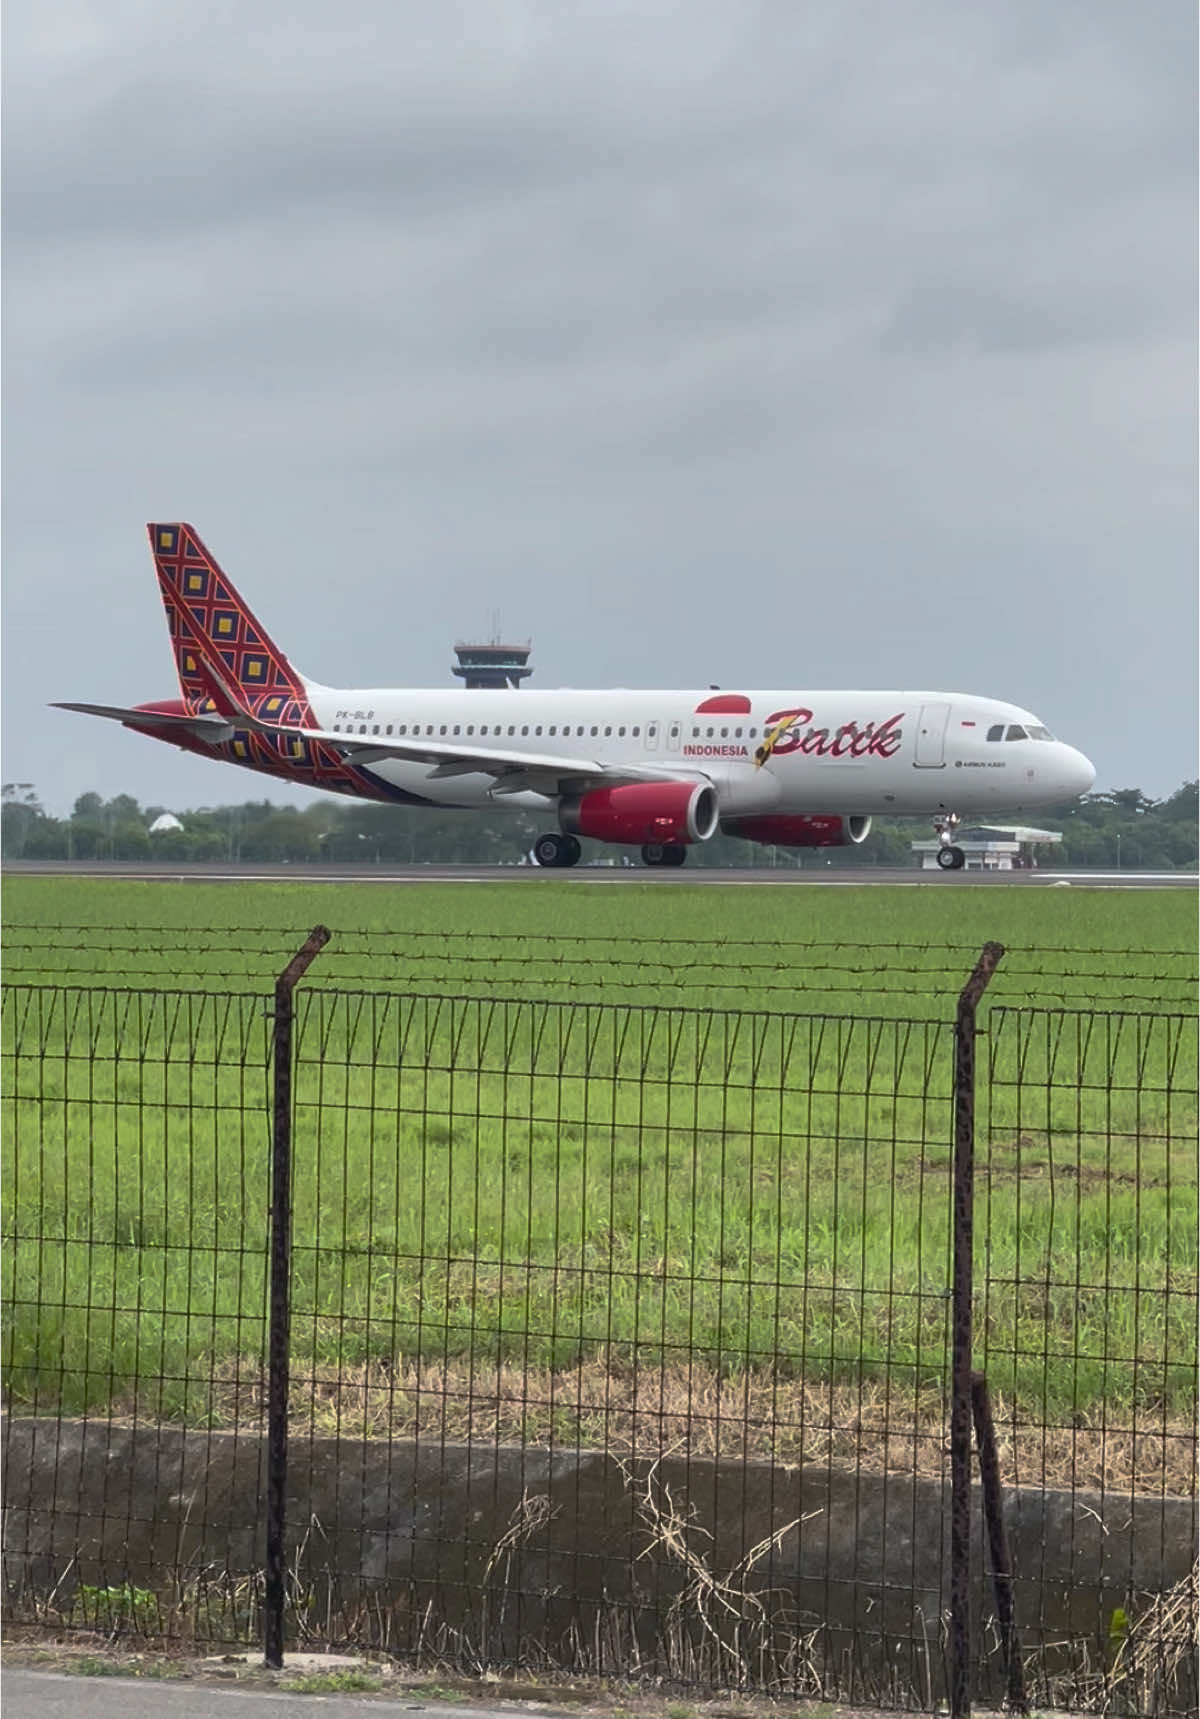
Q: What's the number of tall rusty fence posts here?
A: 2